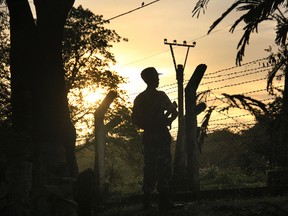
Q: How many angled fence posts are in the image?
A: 2